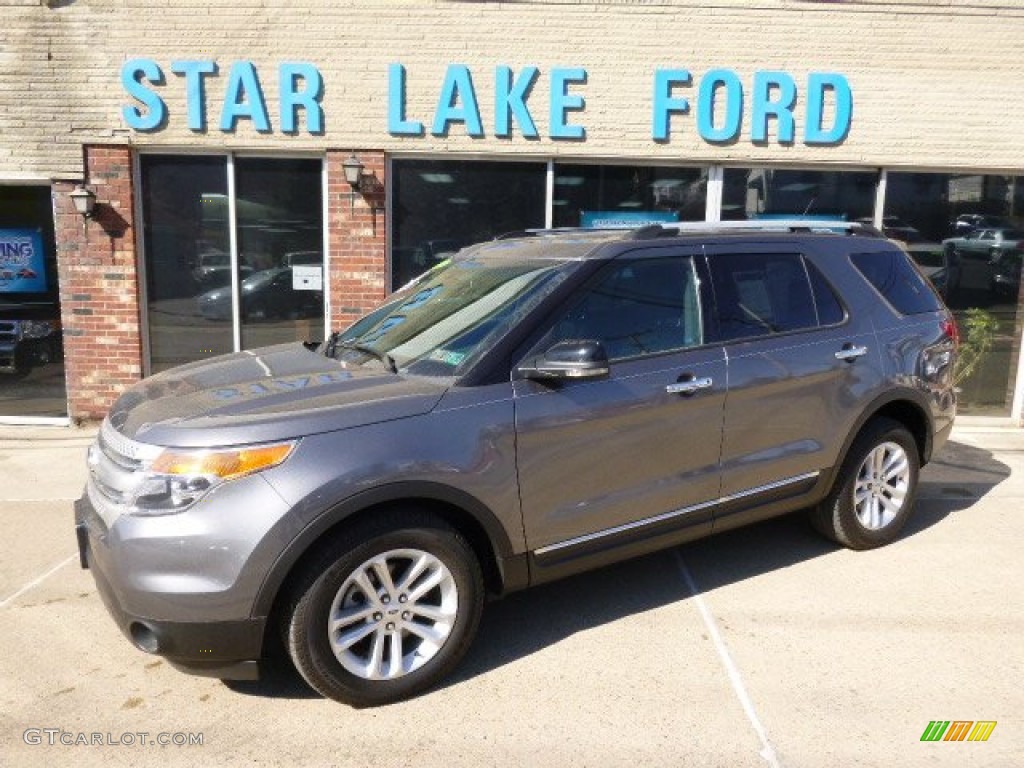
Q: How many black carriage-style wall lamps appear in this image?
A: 2